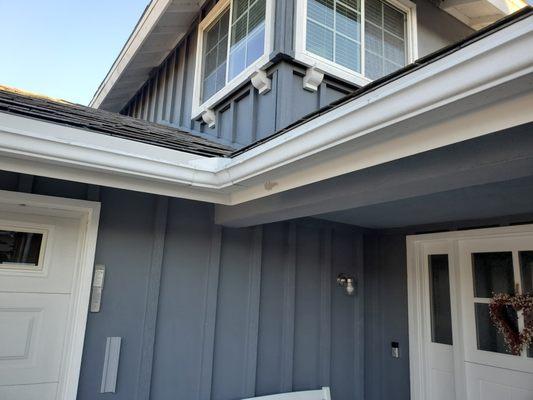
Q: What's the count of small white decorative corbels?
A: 3